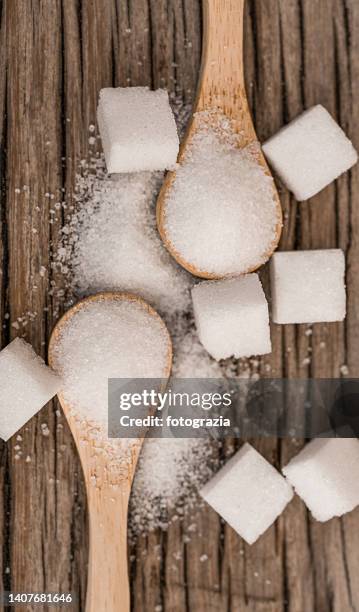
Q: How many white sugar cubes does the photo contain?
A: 7